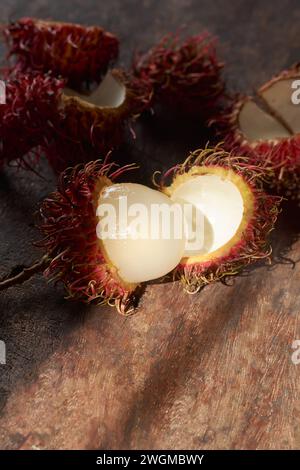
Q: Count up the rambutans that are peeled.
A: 1